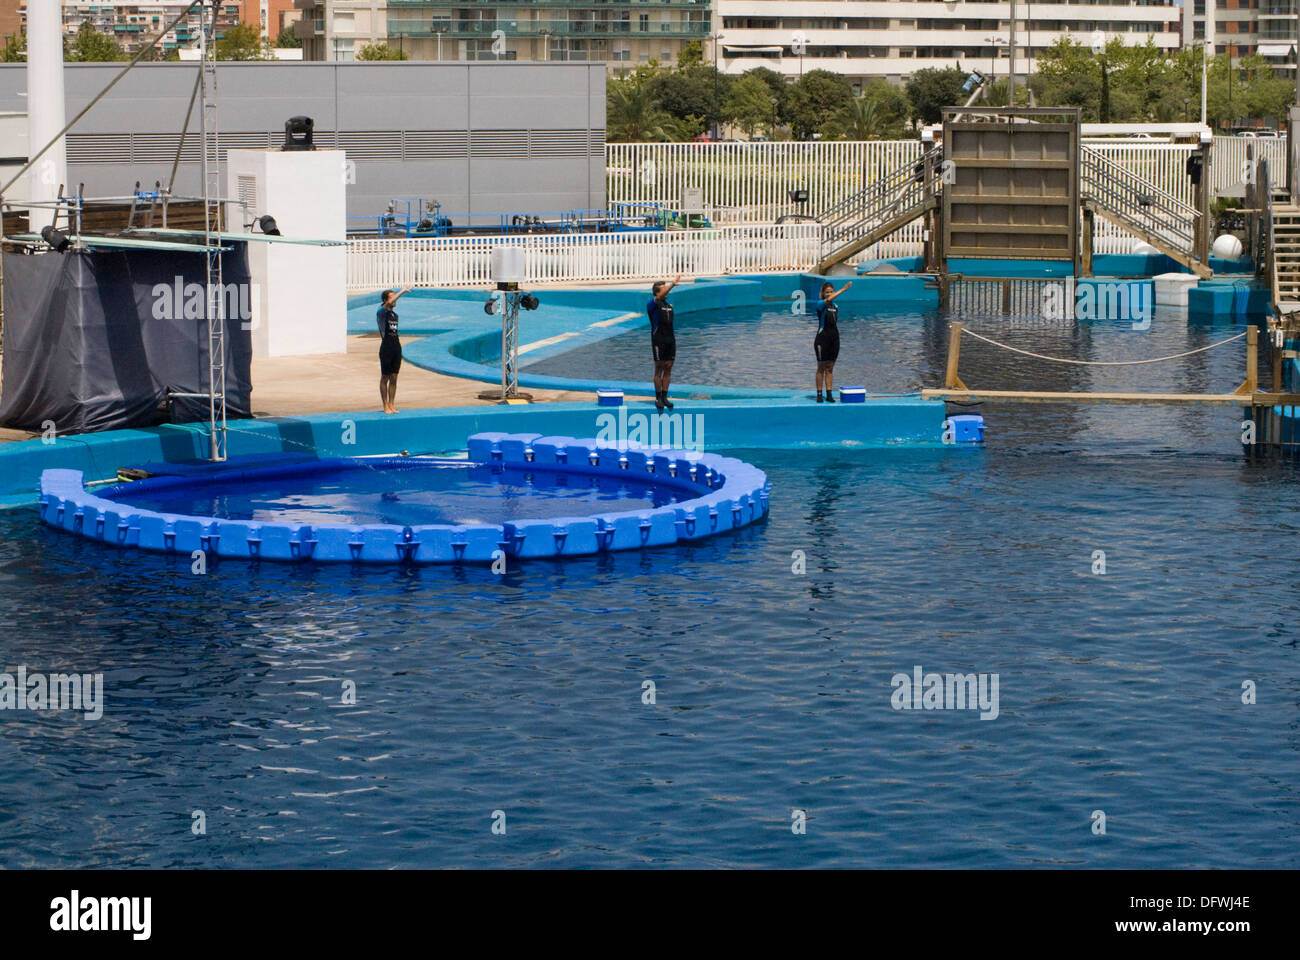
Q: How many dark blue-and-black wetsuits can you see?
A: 3